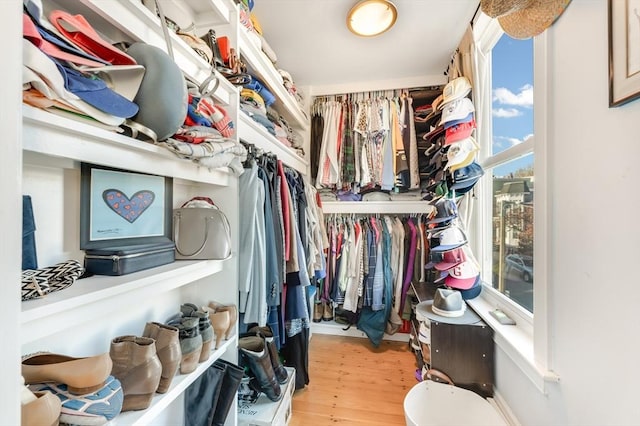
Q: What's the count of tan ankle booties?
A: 2